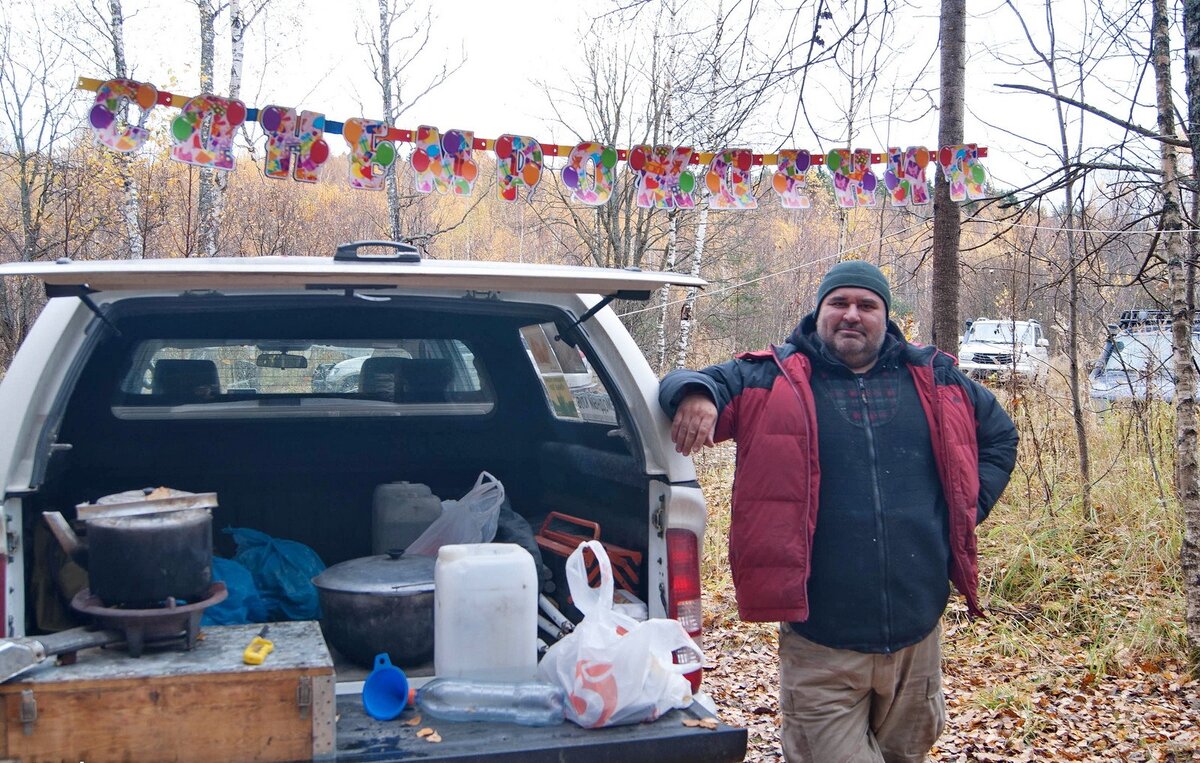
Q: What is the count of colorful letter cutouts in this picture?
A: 13